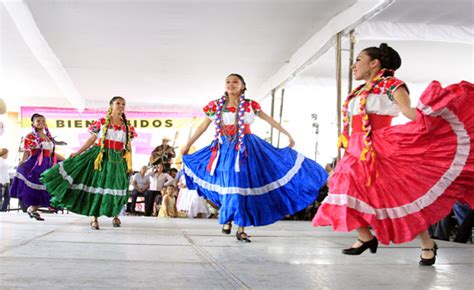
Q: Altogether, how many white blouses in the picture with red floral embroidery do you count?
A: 4